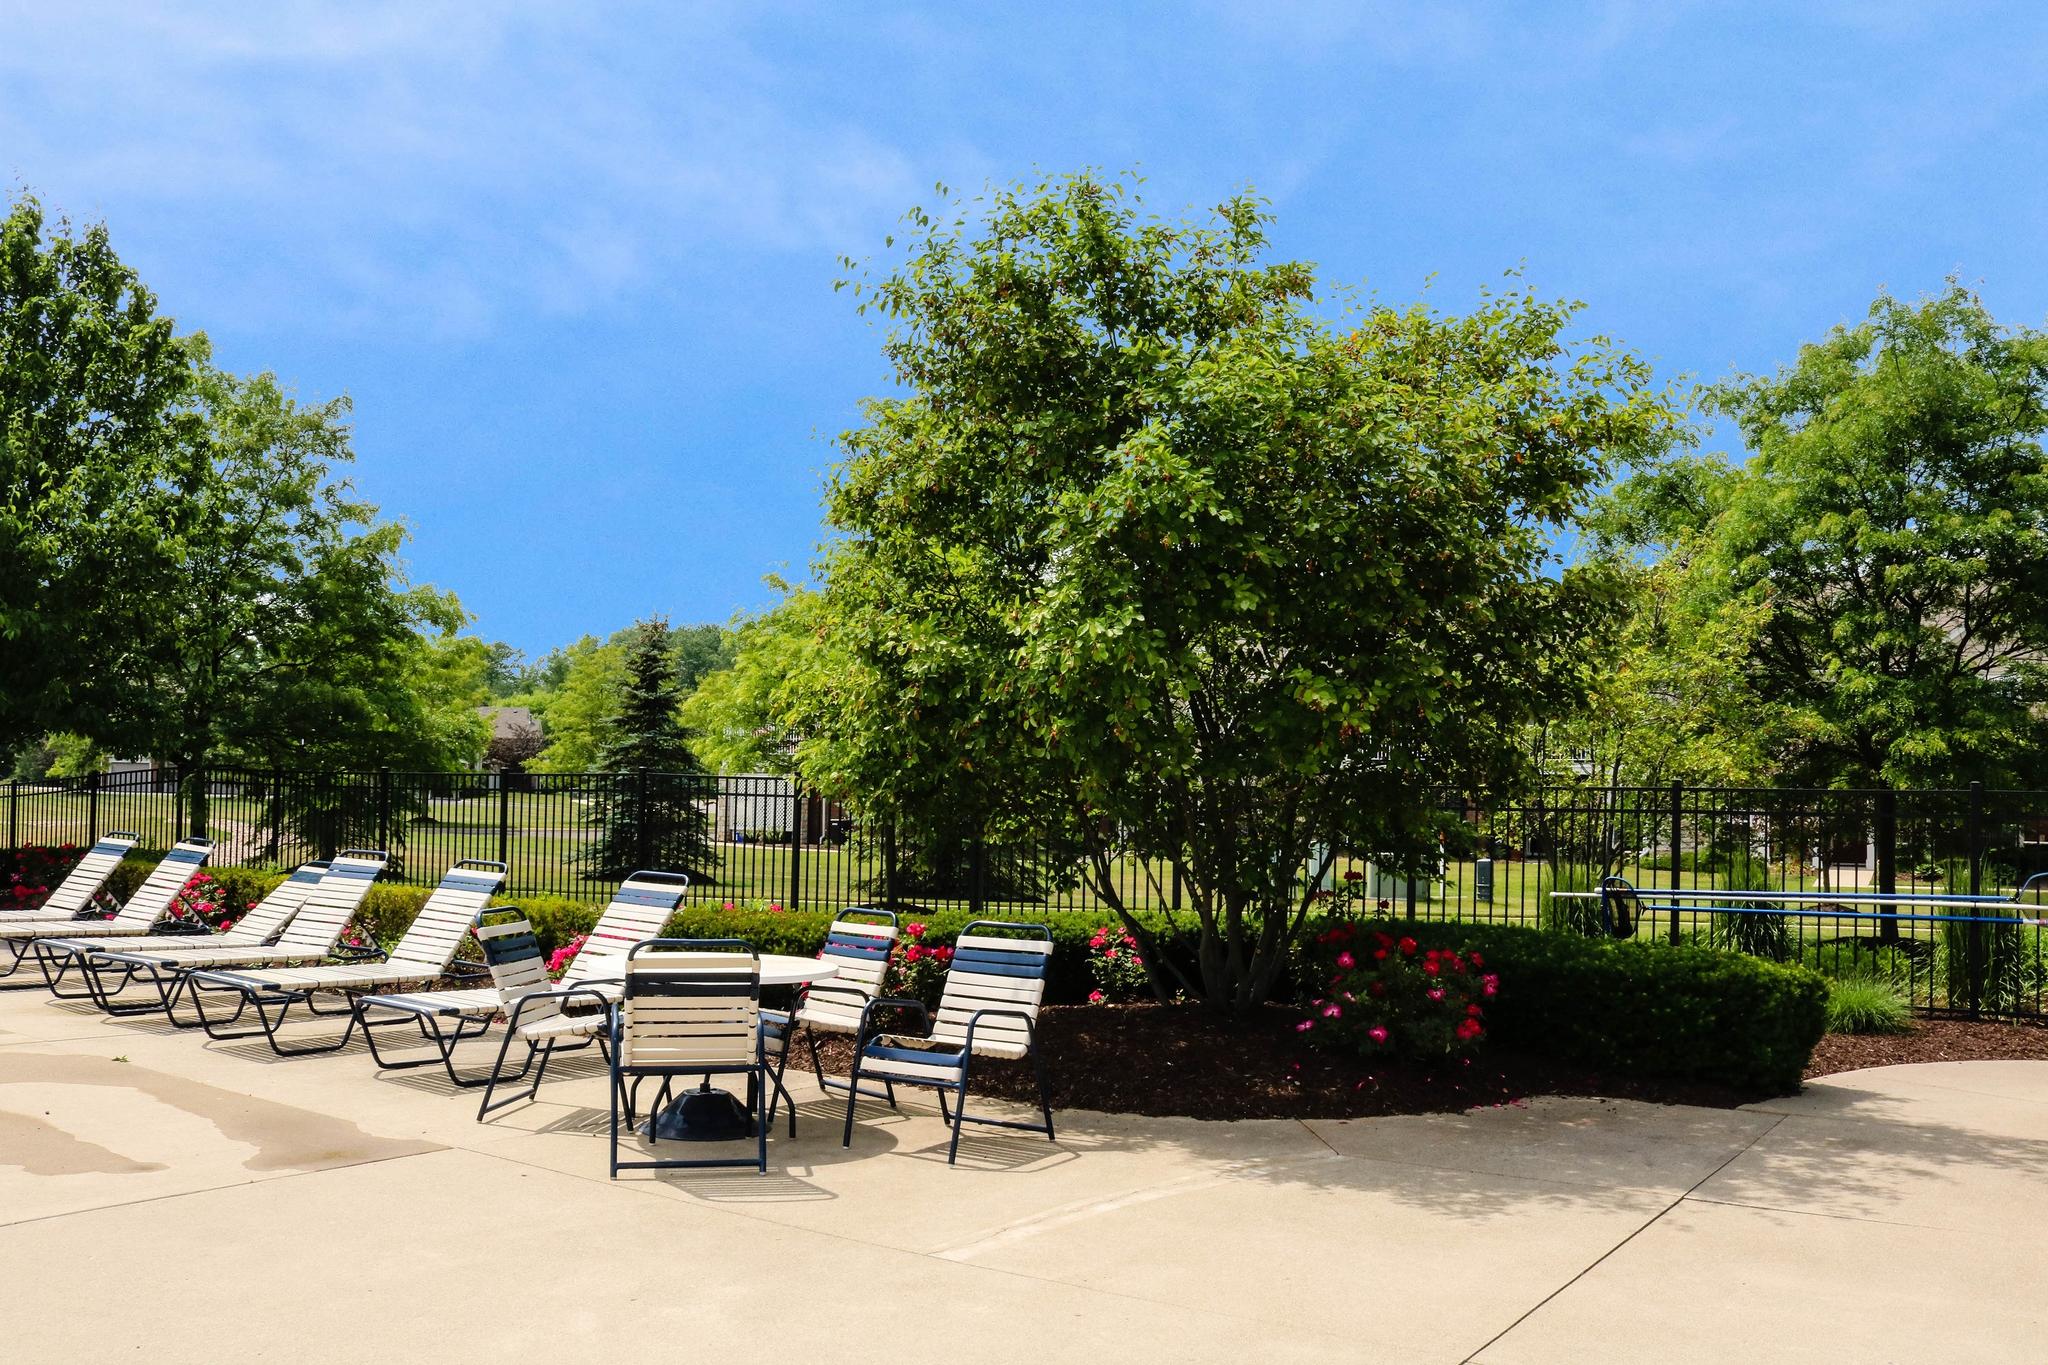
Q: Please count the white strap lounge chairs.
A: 6